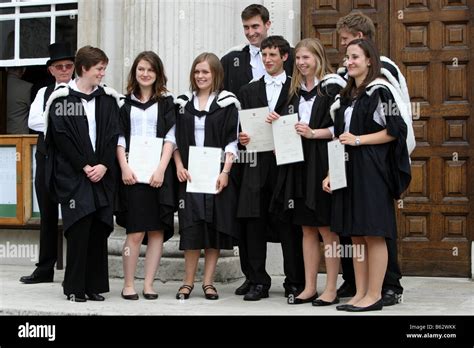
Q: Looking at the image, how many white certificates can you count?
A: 5